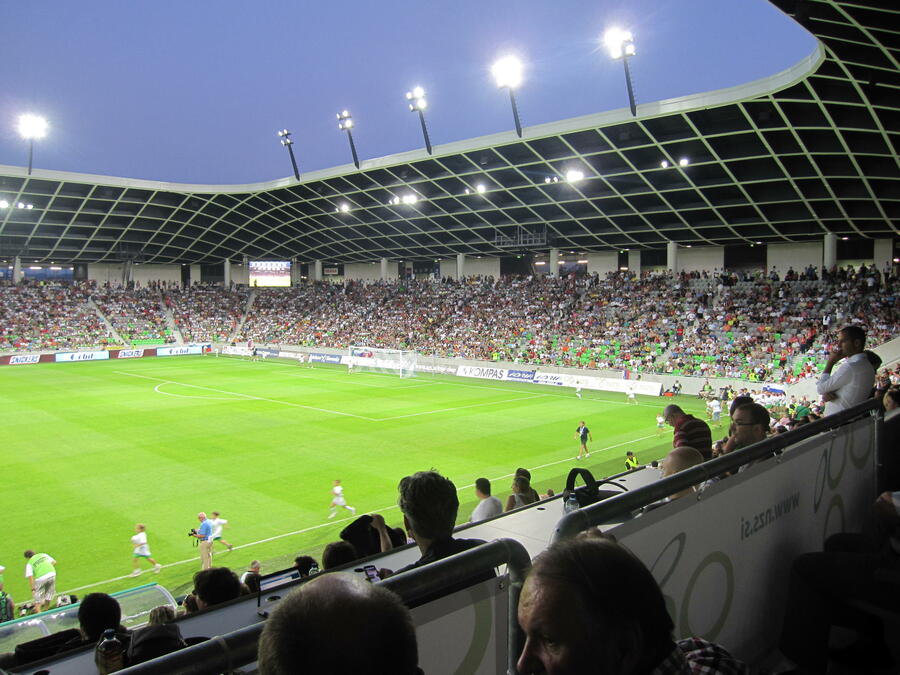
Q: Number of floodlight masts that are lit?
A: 6